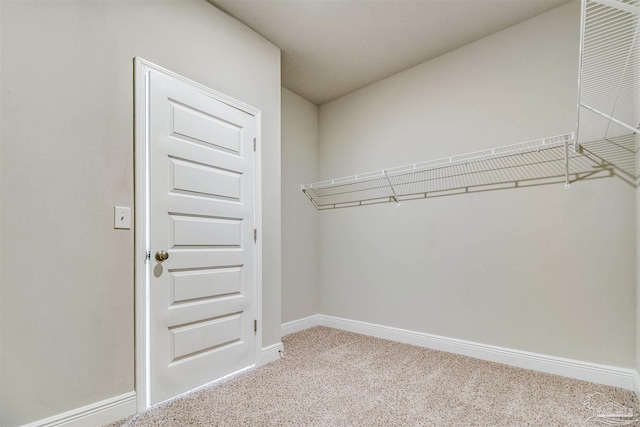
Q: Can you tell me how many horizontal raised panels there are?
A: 5